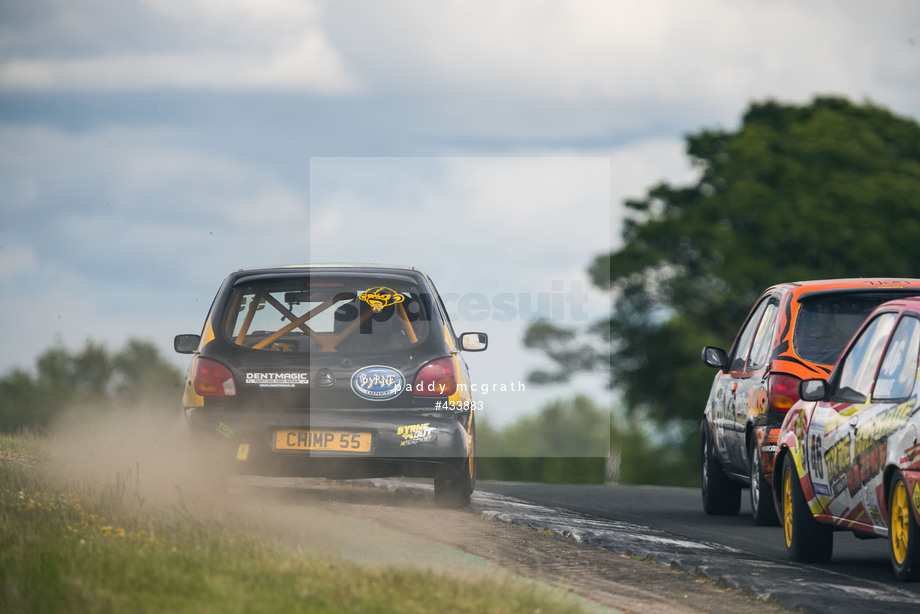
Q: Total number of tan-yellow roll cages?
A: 1